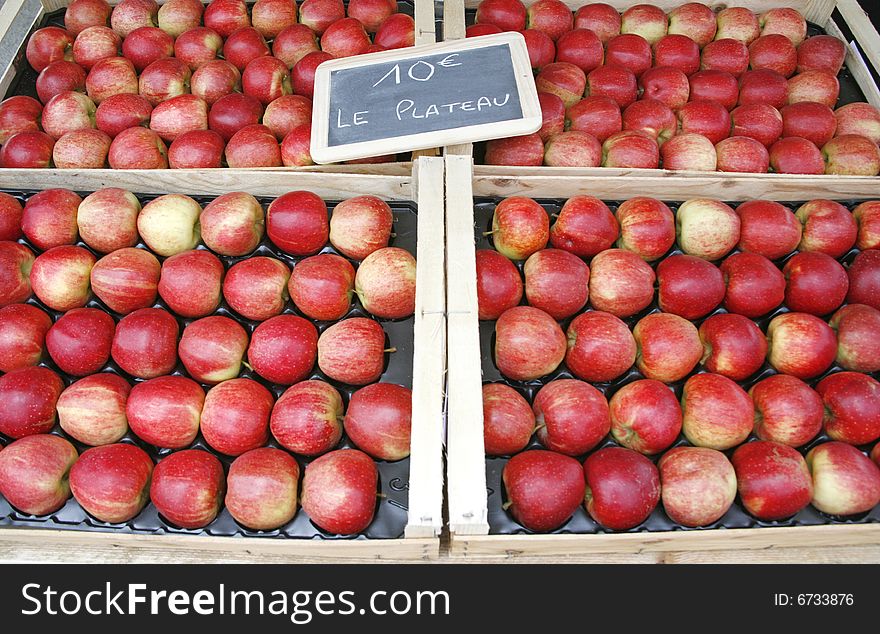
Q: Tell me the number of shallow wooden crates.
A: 4